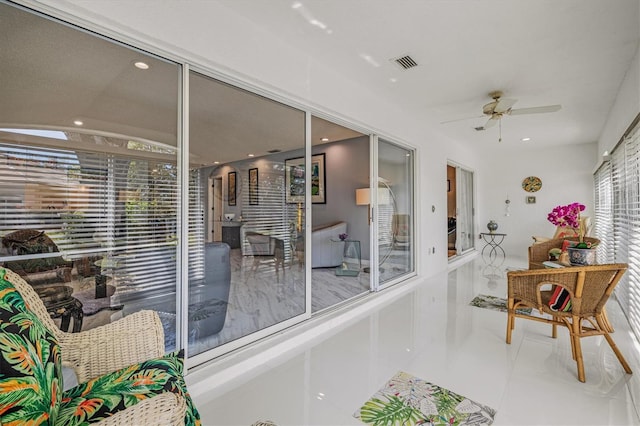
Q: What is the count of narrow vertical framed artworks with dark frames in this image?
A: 2